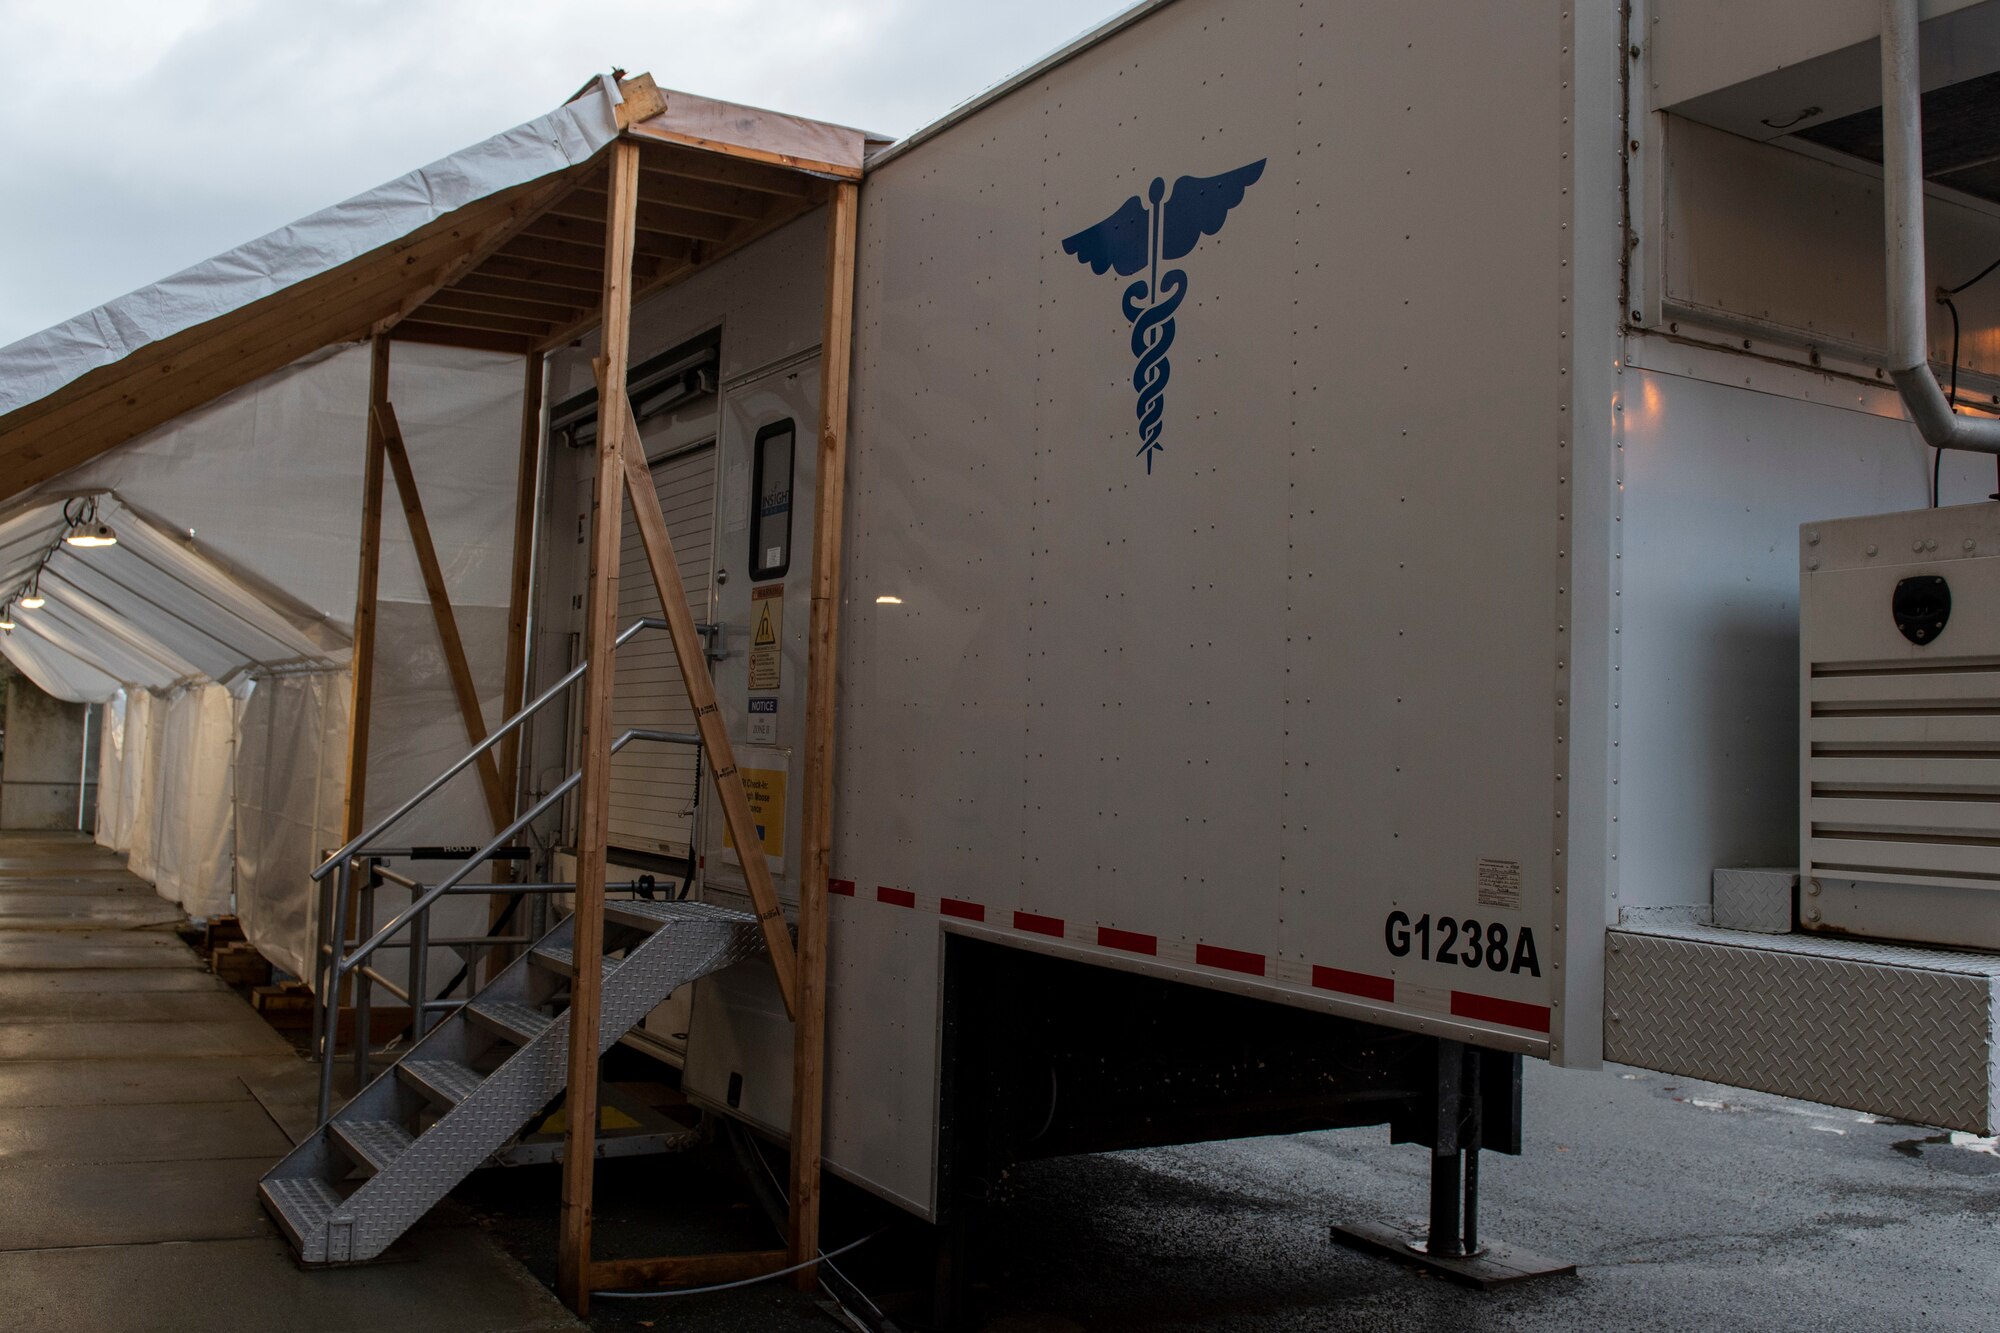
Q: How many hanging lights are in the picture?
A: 3